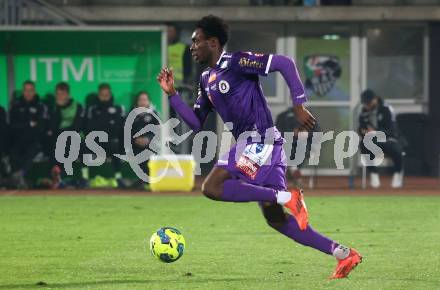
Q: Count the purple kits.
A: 1